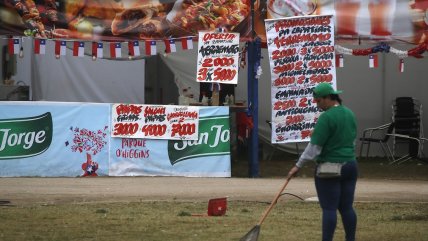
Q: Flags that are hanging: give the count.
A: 13